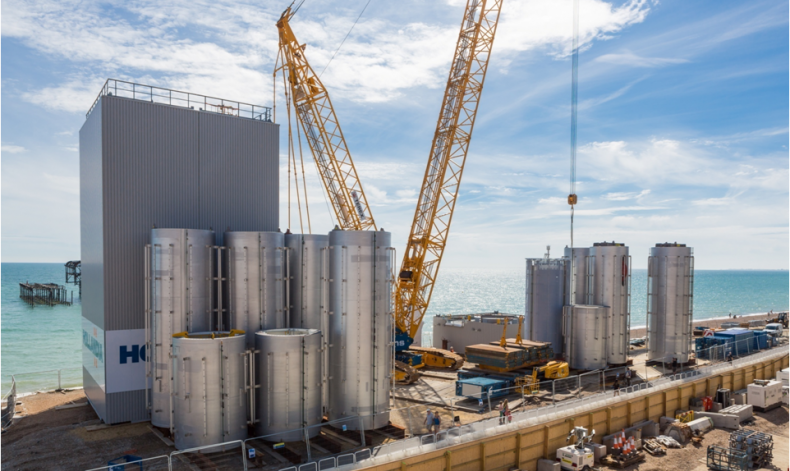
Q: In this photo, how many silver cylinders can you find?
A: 11